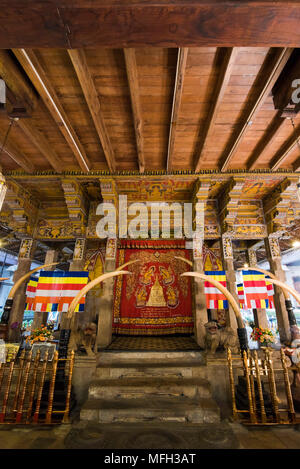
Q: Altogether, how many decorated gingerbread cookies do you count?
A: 0